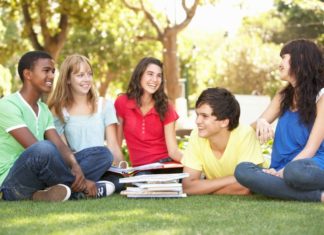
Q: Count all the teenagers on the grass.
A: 5